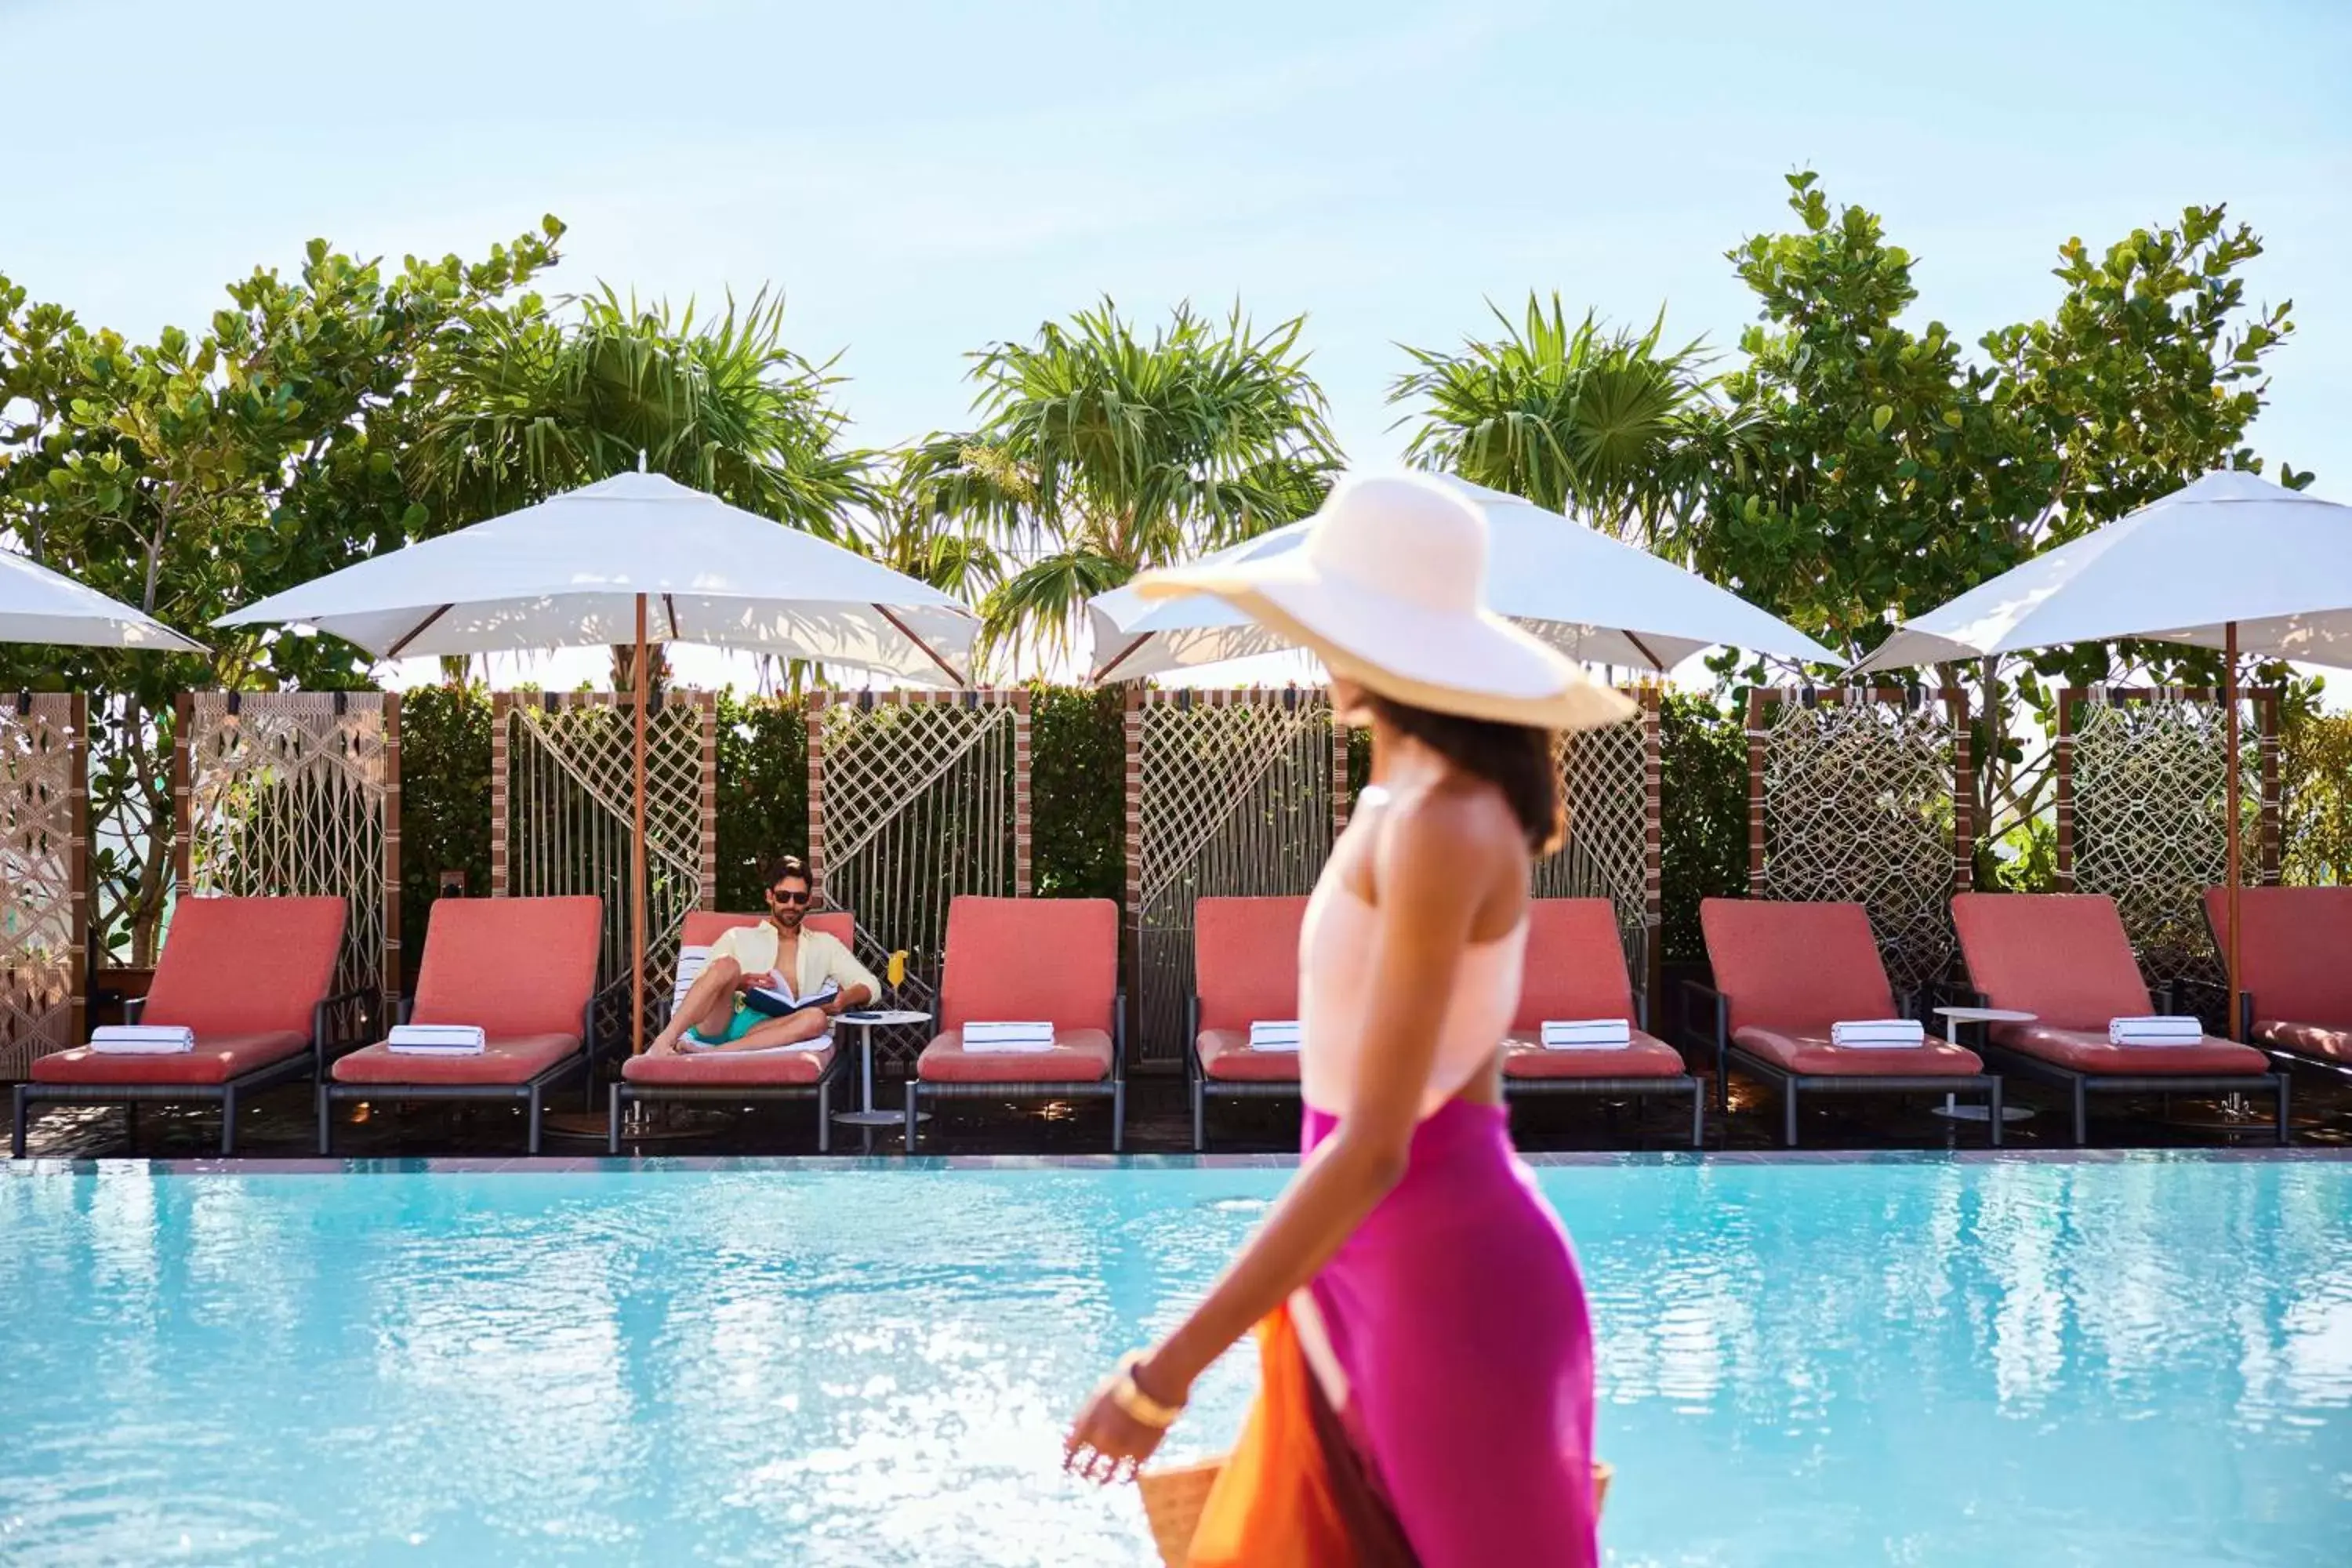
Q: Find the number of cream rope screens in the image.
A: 8